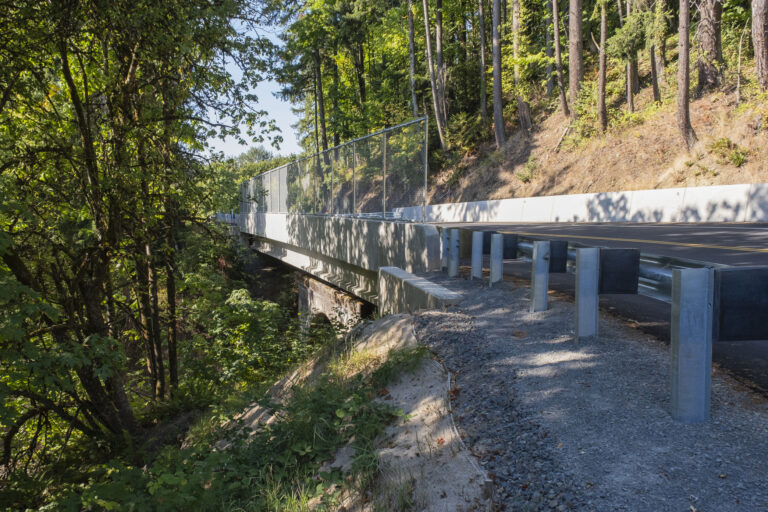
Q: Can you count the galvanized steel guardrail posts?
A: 7